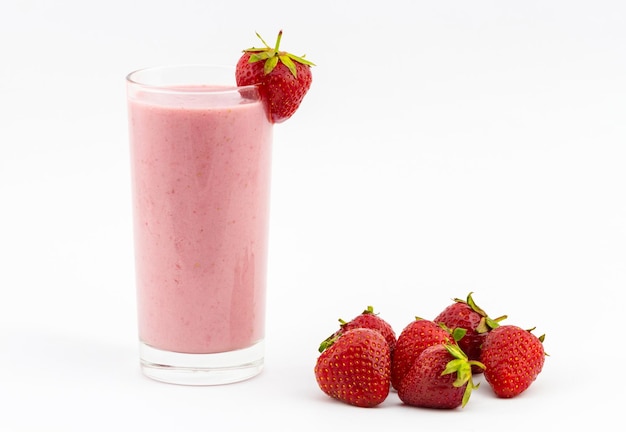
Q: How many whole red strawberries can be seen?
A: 7